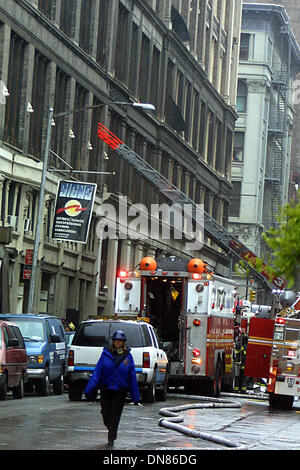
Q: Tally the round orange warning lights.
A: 2